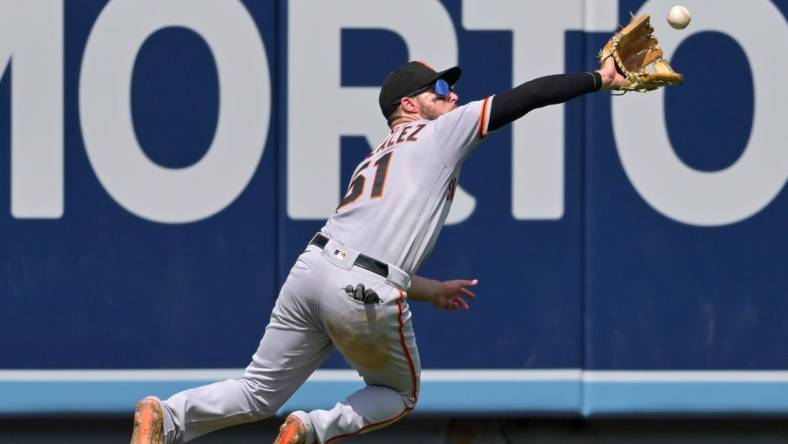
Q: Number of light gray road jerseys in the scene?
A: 1